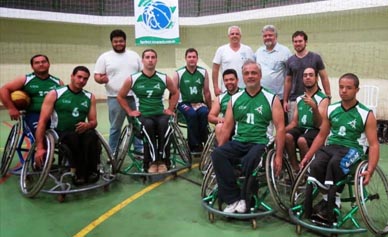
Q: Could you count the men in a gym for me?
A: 12